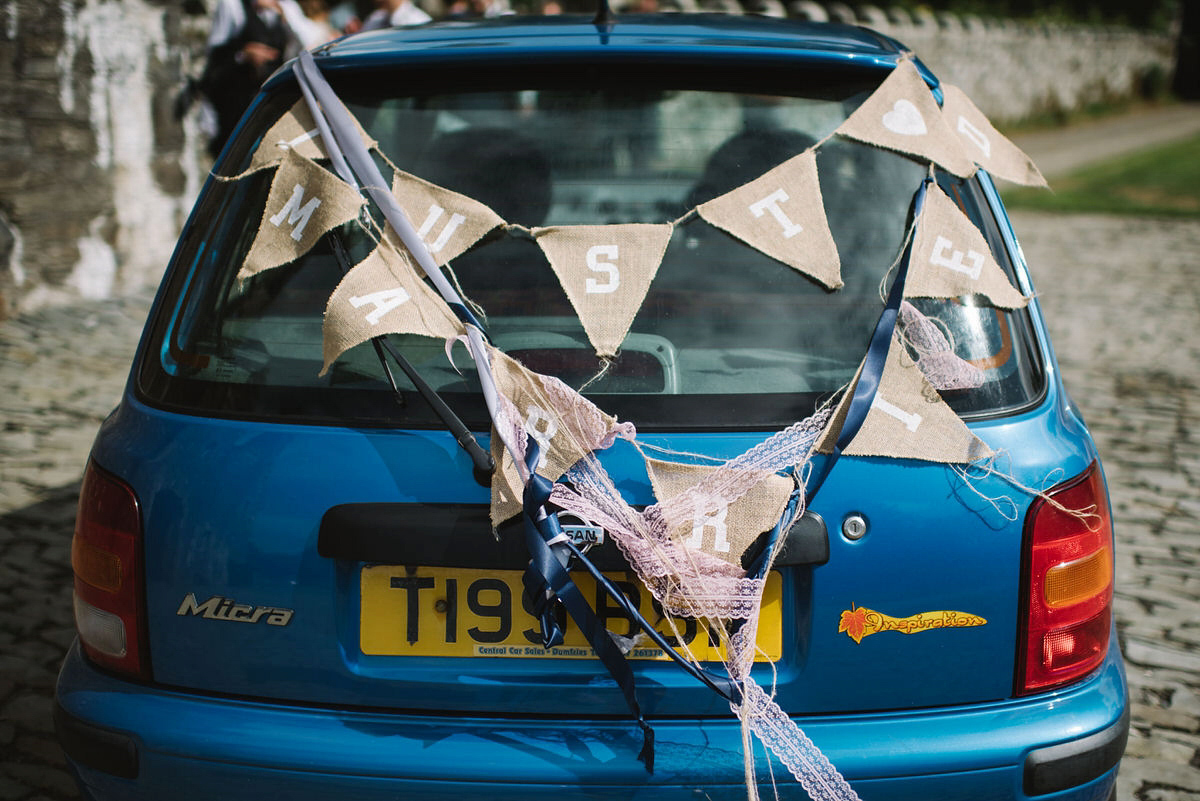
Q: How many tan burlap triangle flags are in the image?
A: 12